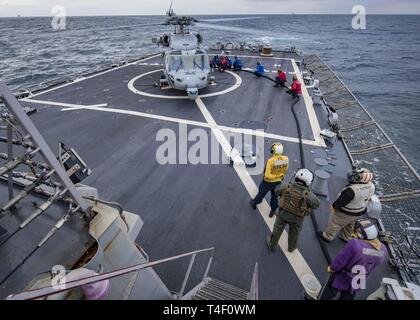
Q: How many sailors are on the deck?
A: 12